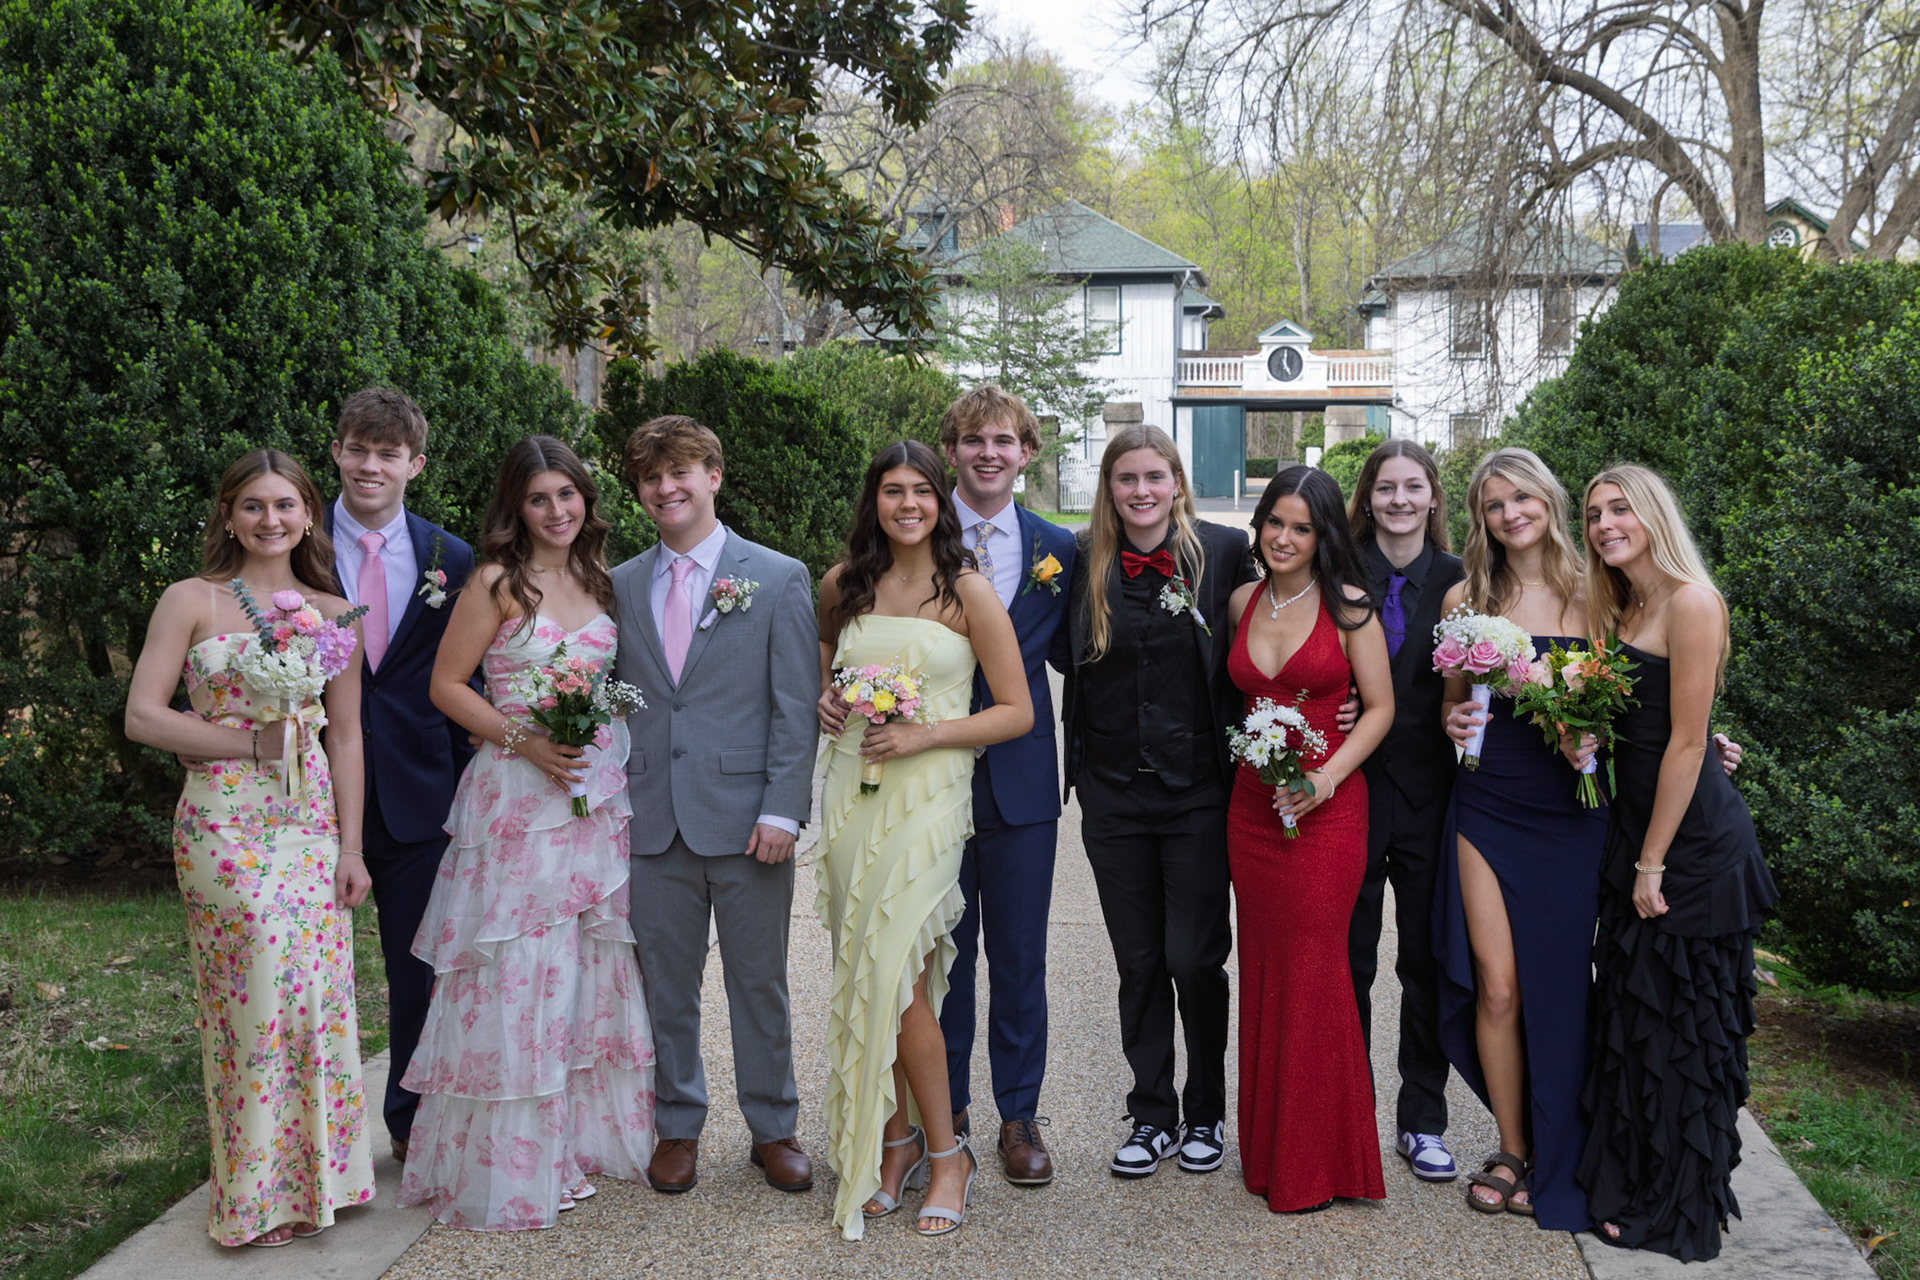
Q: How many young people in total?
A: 11